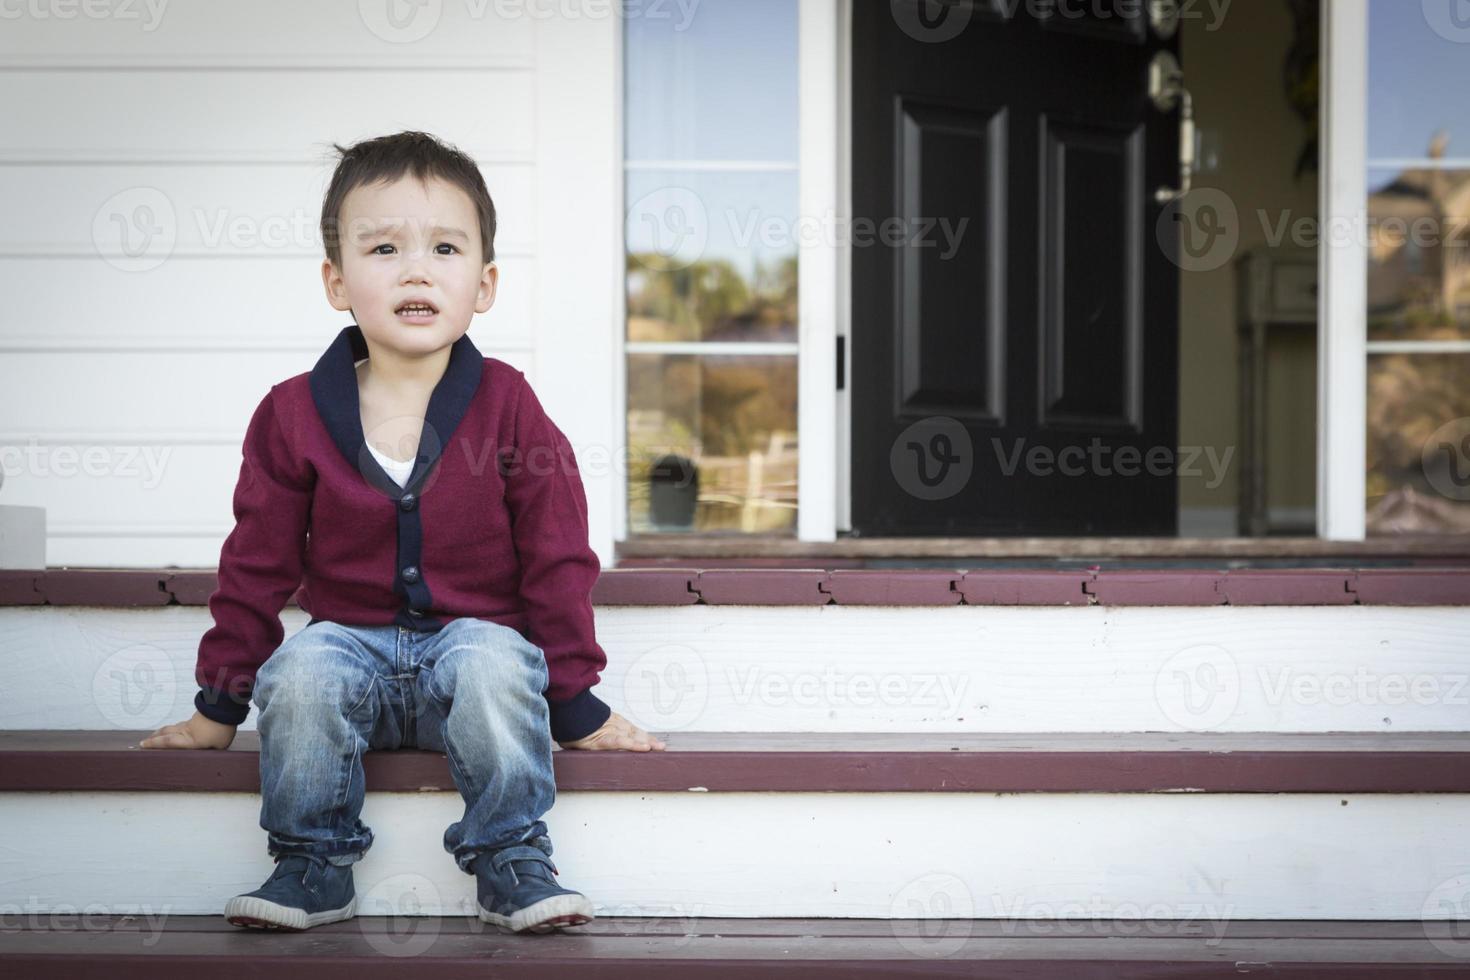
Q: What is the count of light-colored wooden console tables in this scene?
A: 1